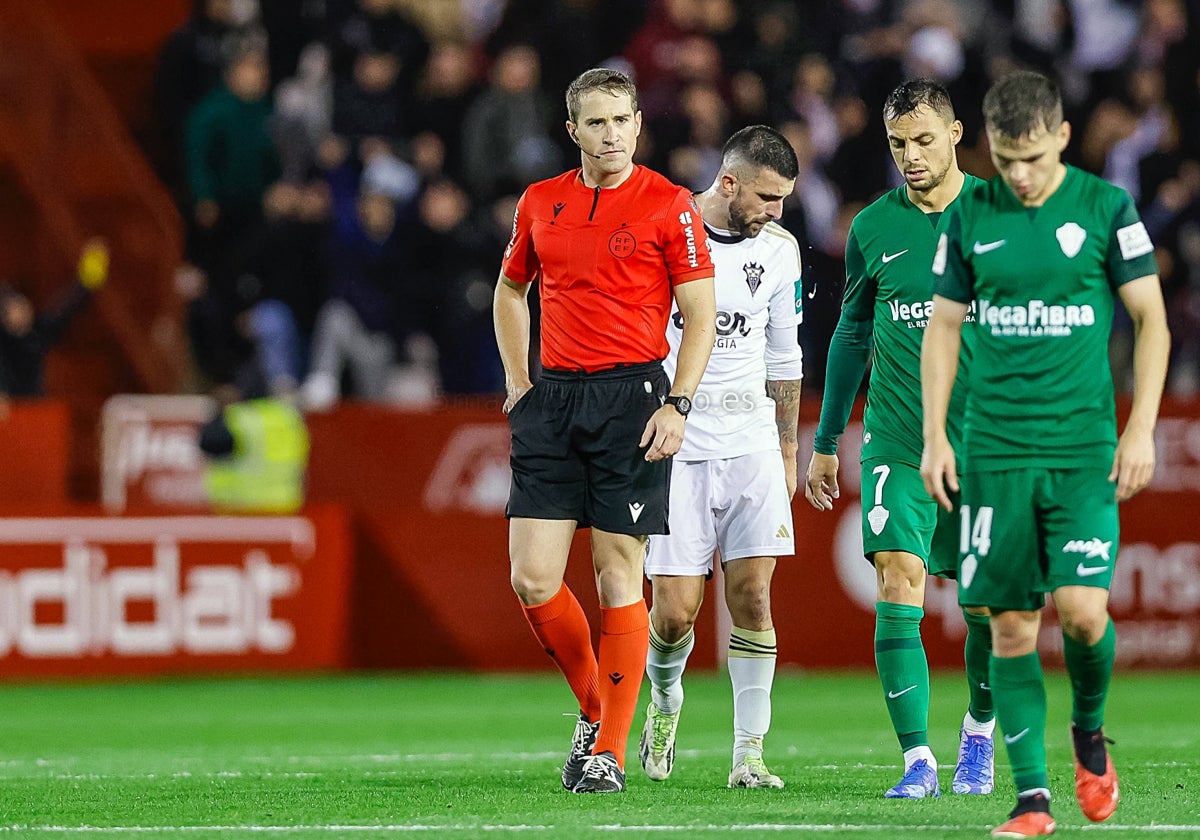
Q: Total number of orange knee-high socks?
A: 2